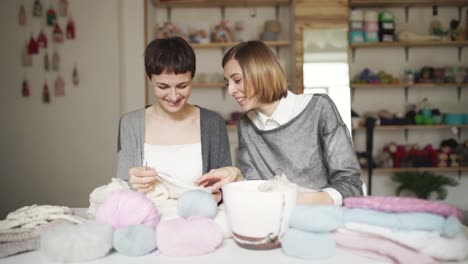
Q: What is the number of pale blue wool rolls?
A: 4